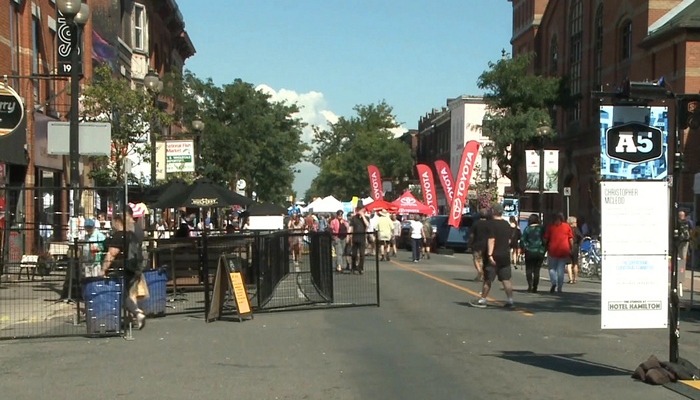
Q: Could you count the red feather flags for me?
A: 4